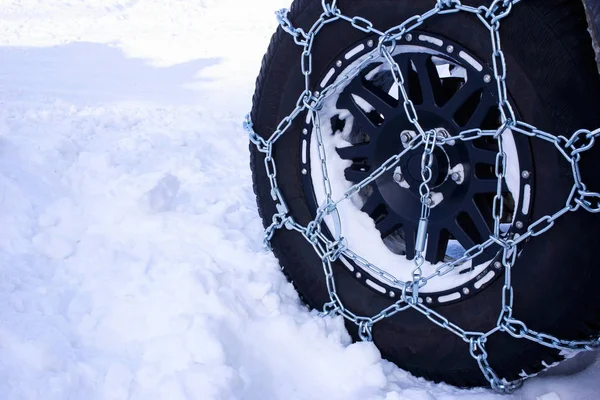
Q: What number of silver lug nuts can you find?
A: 5